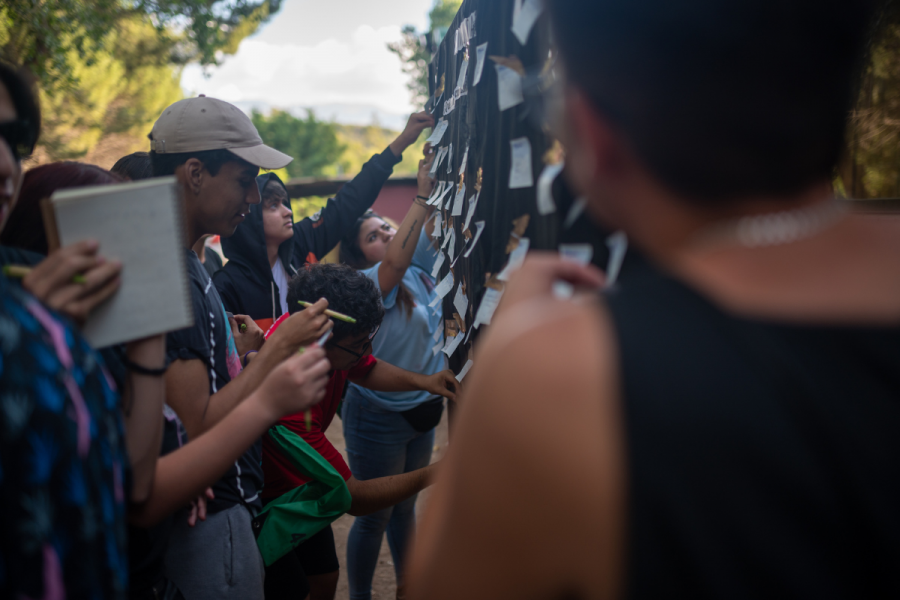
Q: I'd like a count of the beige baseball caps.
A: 1